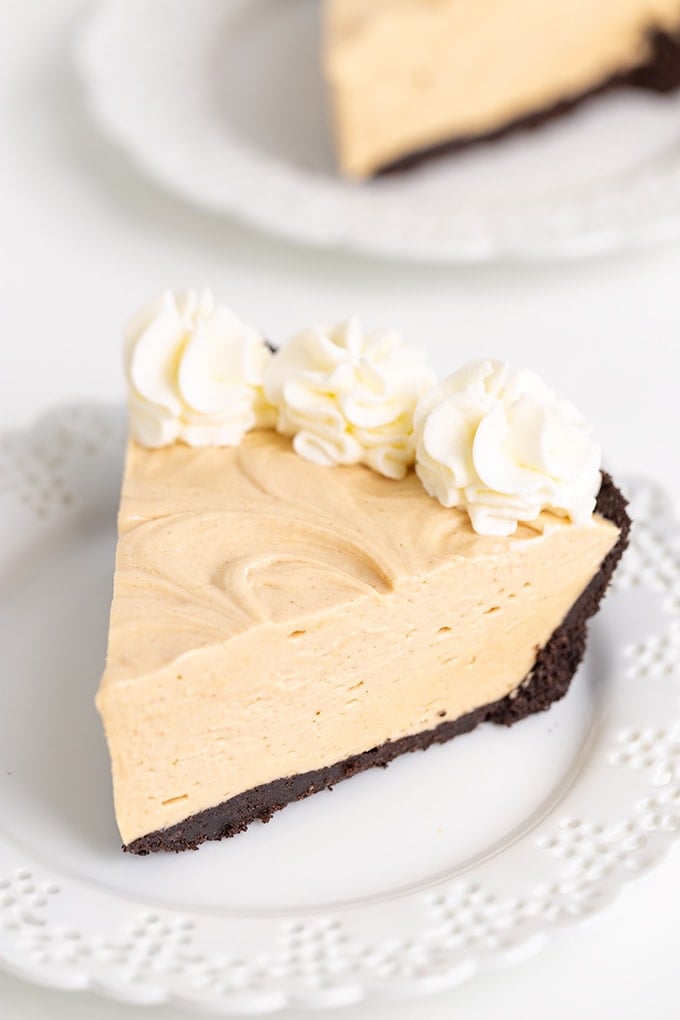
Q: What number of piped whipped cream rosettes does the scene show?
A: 3